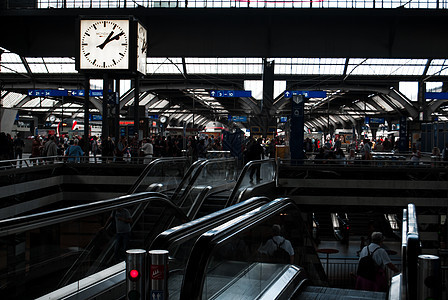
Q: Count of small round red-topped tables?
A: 2